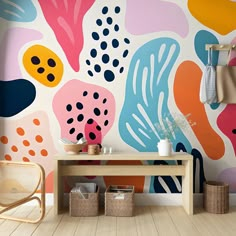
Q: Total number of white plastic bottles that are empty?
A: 0